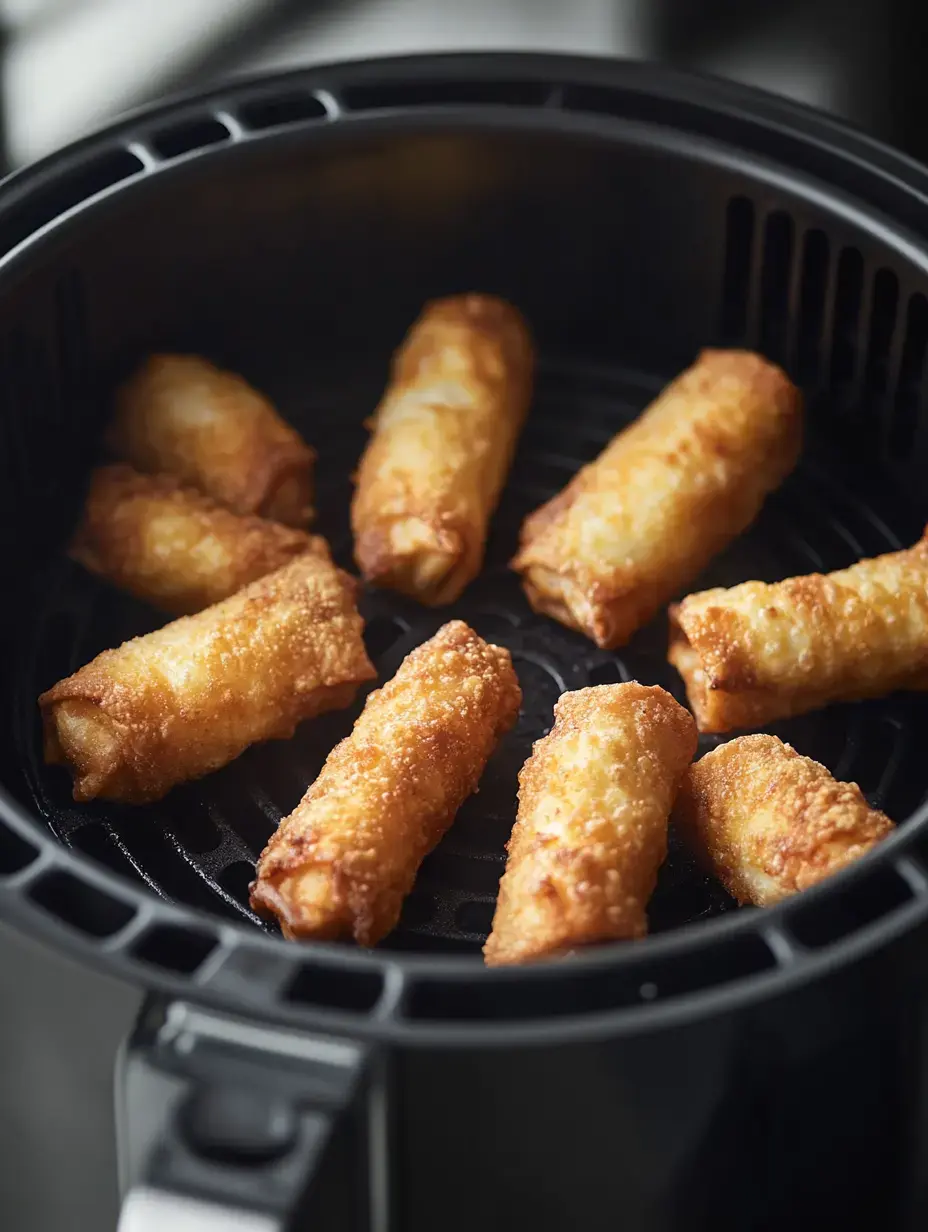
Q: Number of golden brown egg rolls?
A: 9